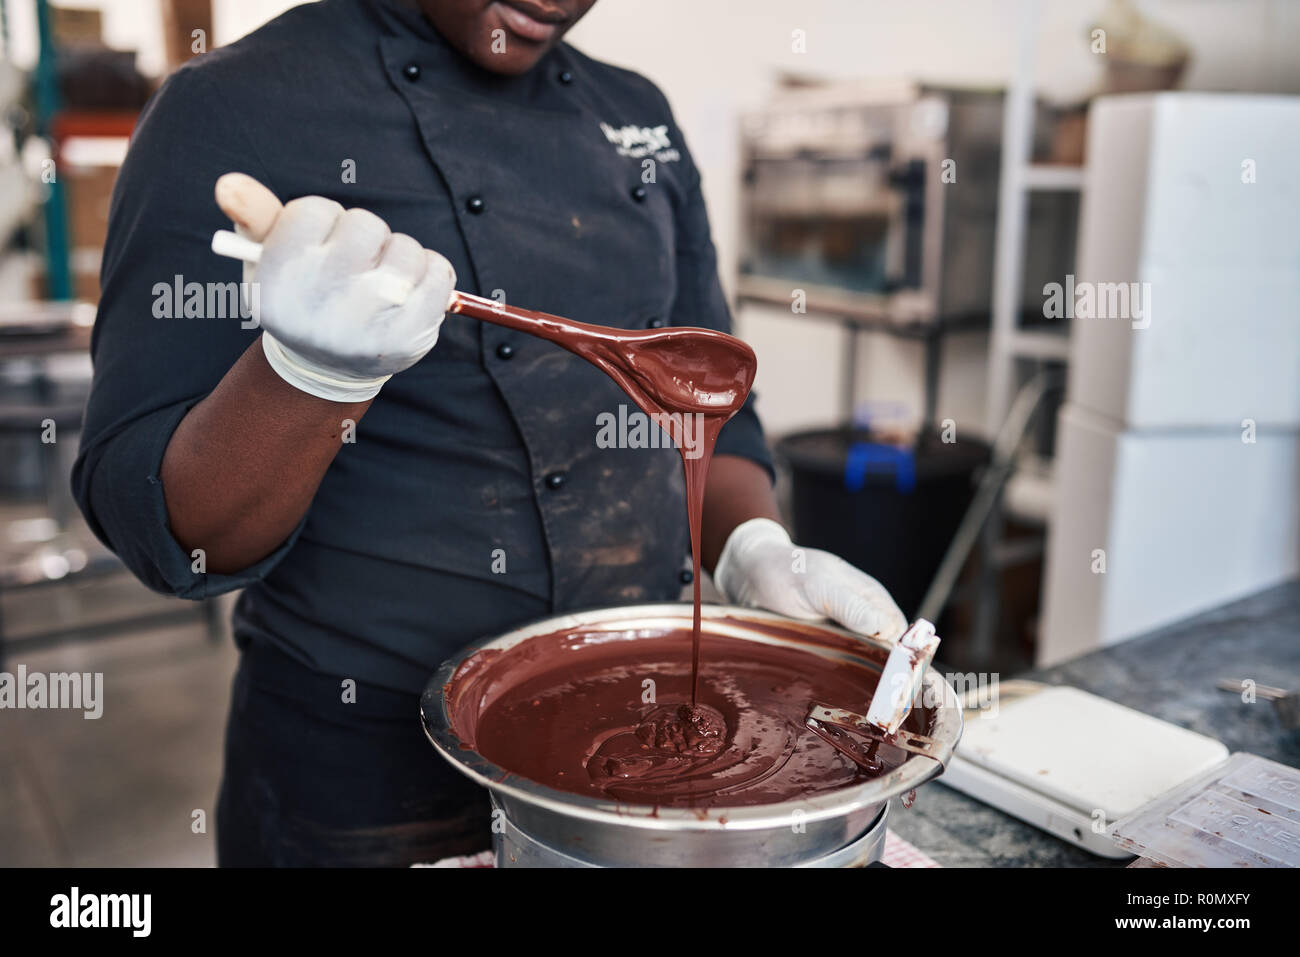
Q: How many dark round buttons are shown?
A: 8